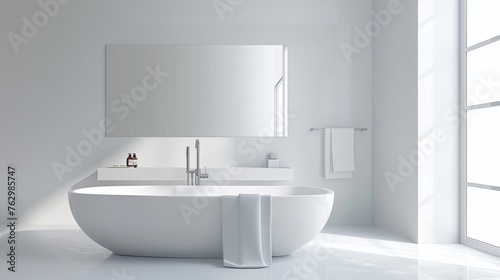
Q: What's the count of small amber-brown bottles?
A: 2